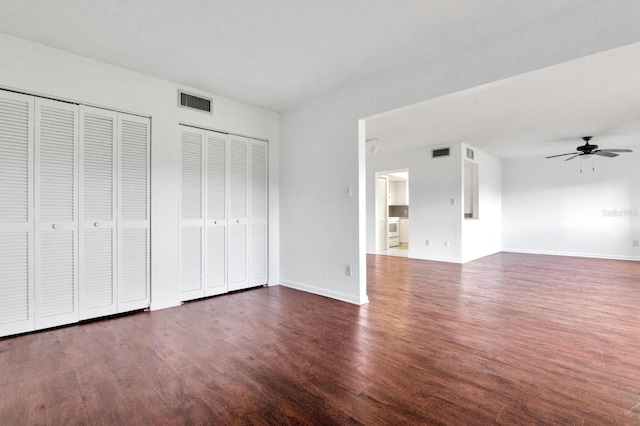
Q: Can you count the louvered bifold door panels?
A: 8